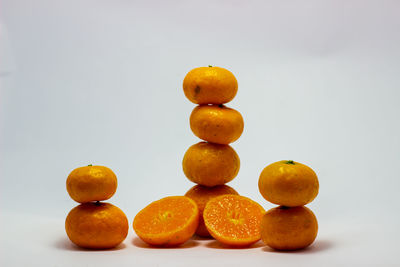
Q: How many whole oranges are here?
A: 8